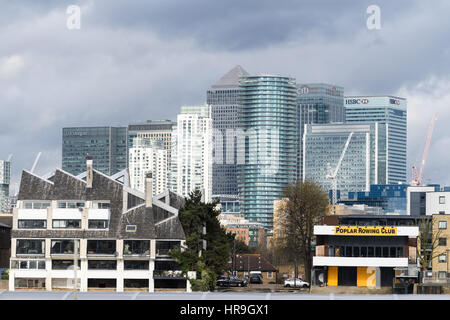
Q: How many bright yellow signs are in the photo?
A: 1